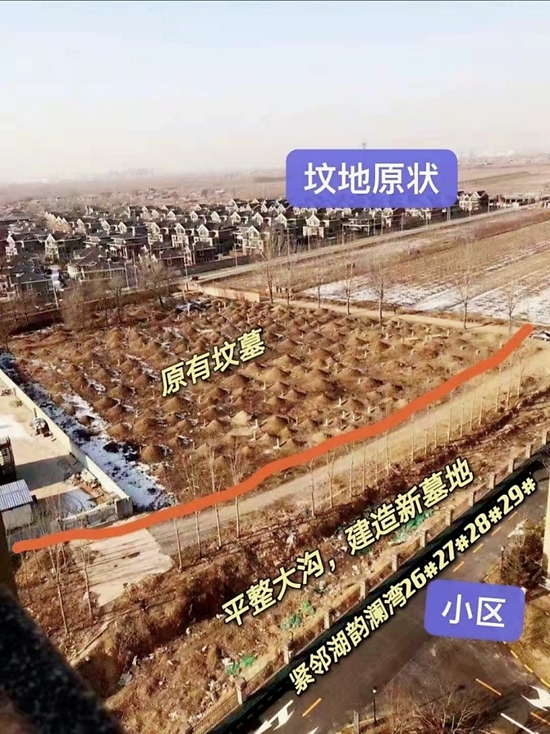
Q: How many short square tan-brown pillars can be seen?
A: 13